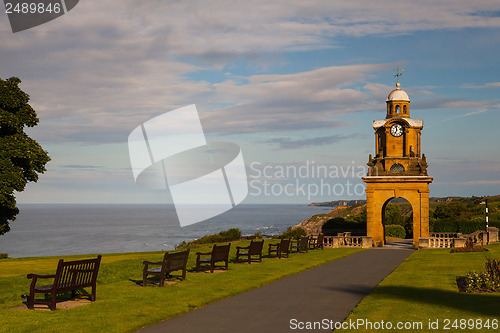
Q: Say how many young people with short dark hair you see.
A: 0